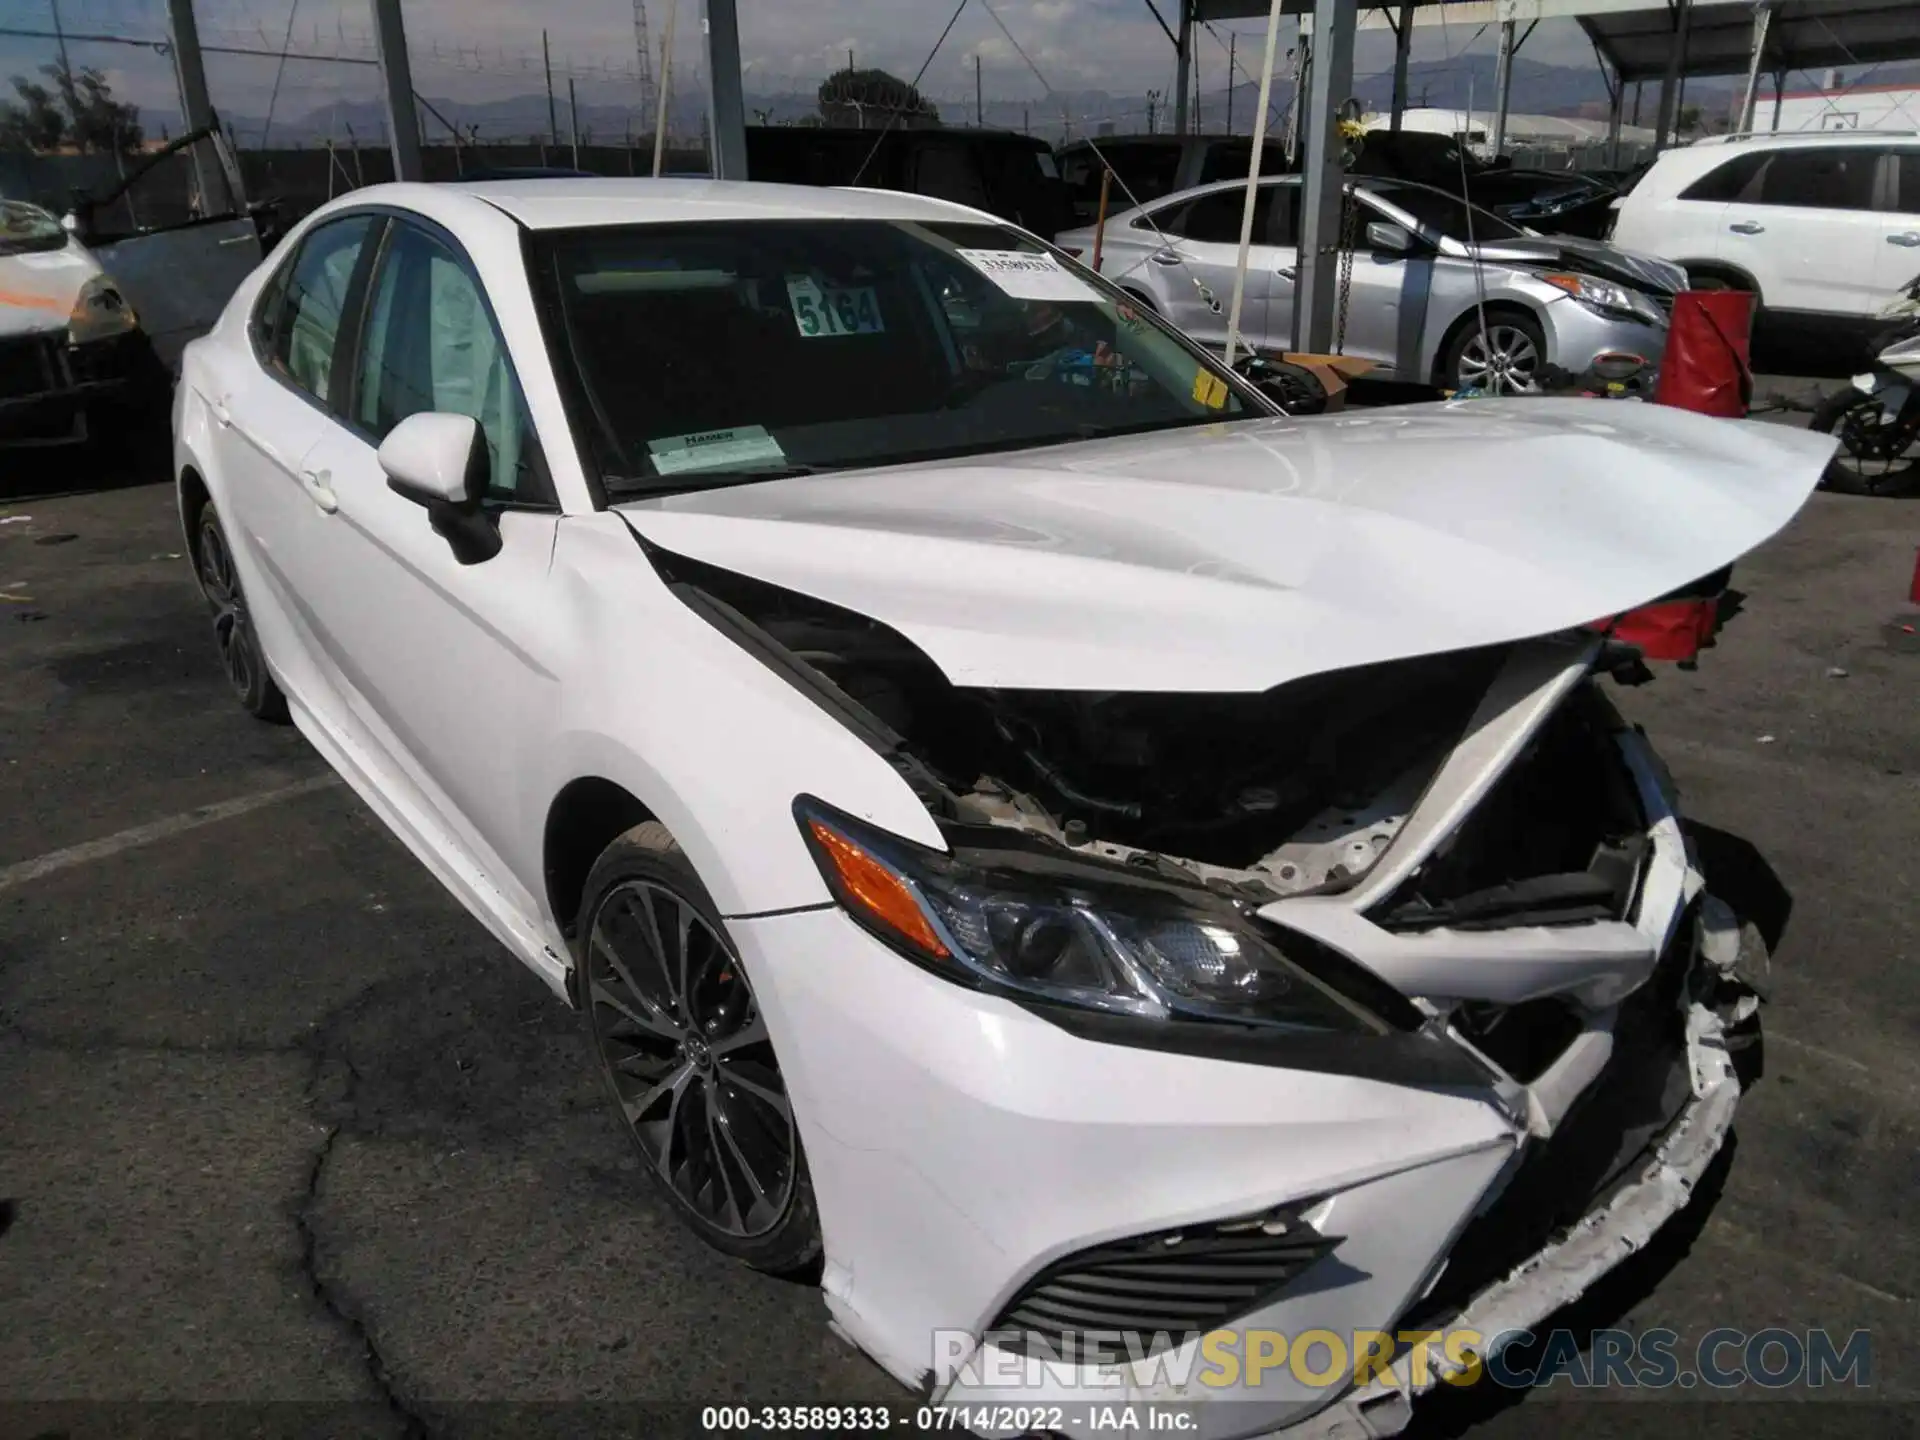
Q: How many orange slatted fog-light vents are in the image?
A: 0